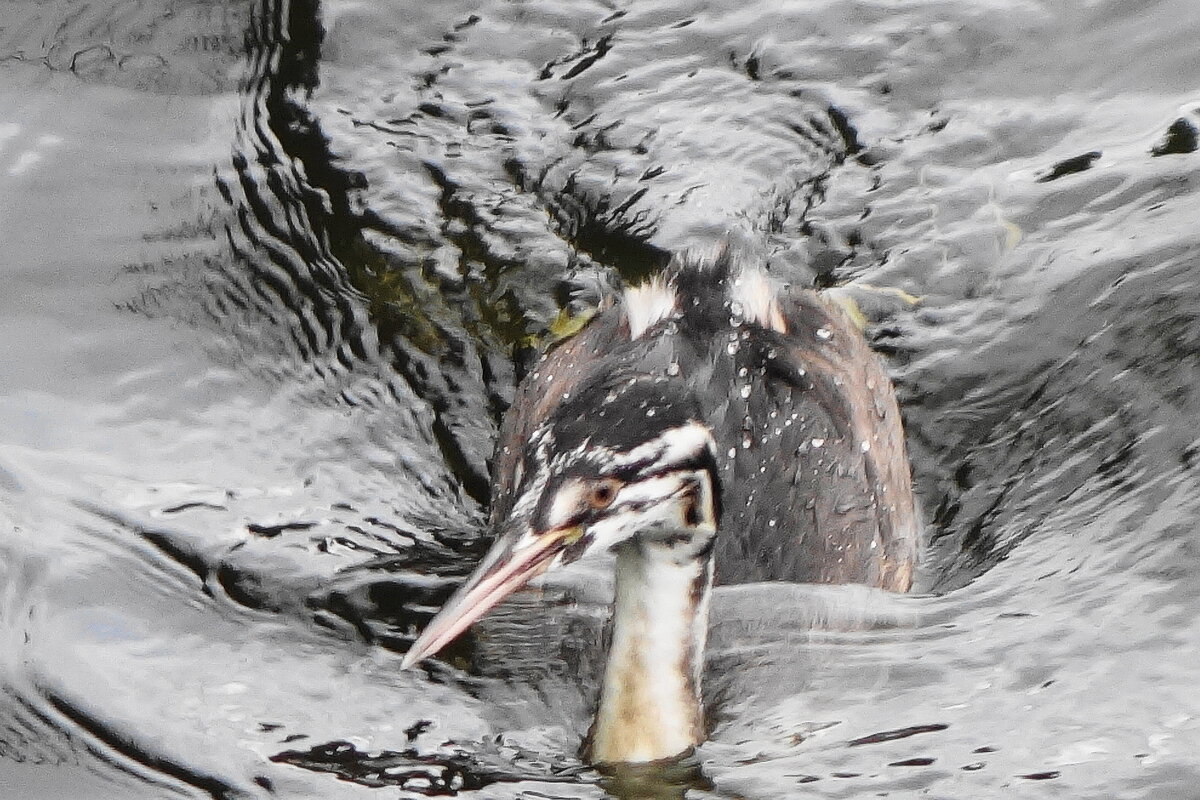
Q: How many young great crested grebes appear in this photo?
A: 1